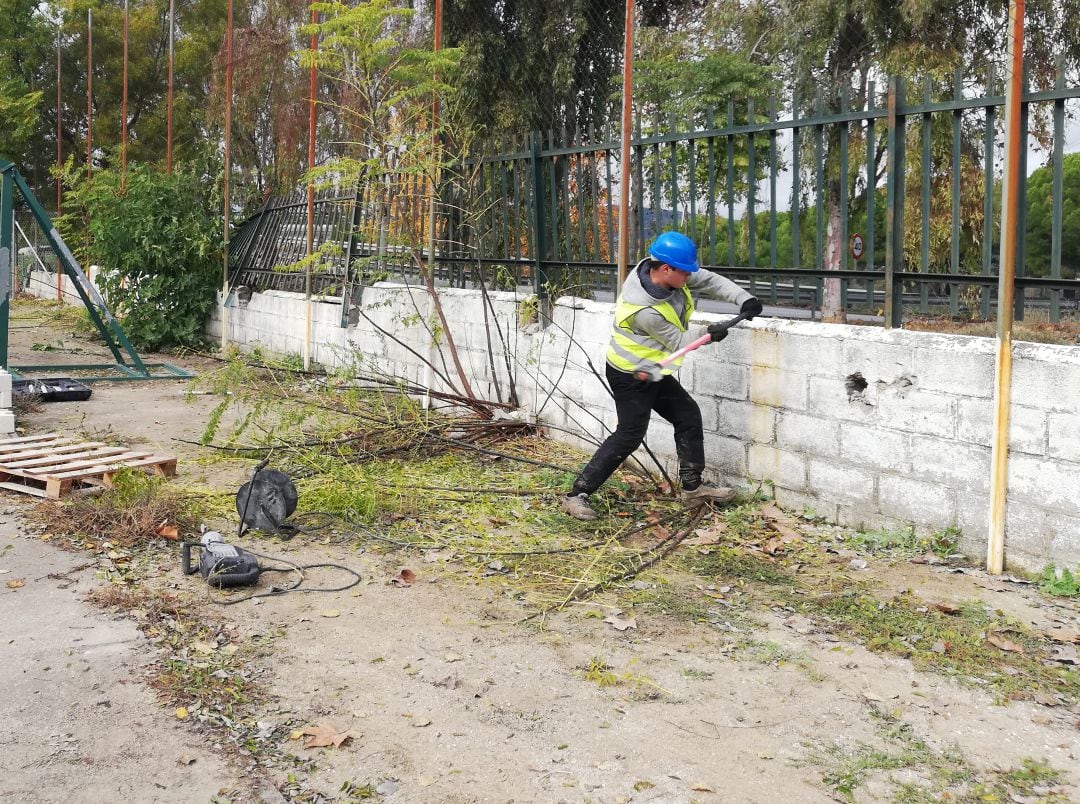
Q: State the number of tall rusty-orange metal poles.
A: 9